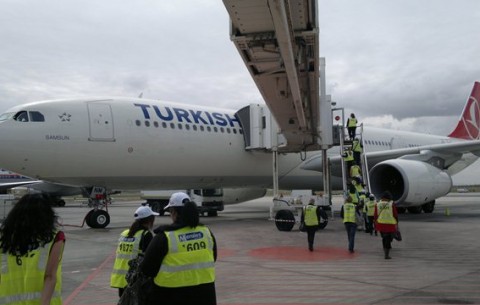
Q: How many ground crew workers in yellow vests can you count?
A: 14